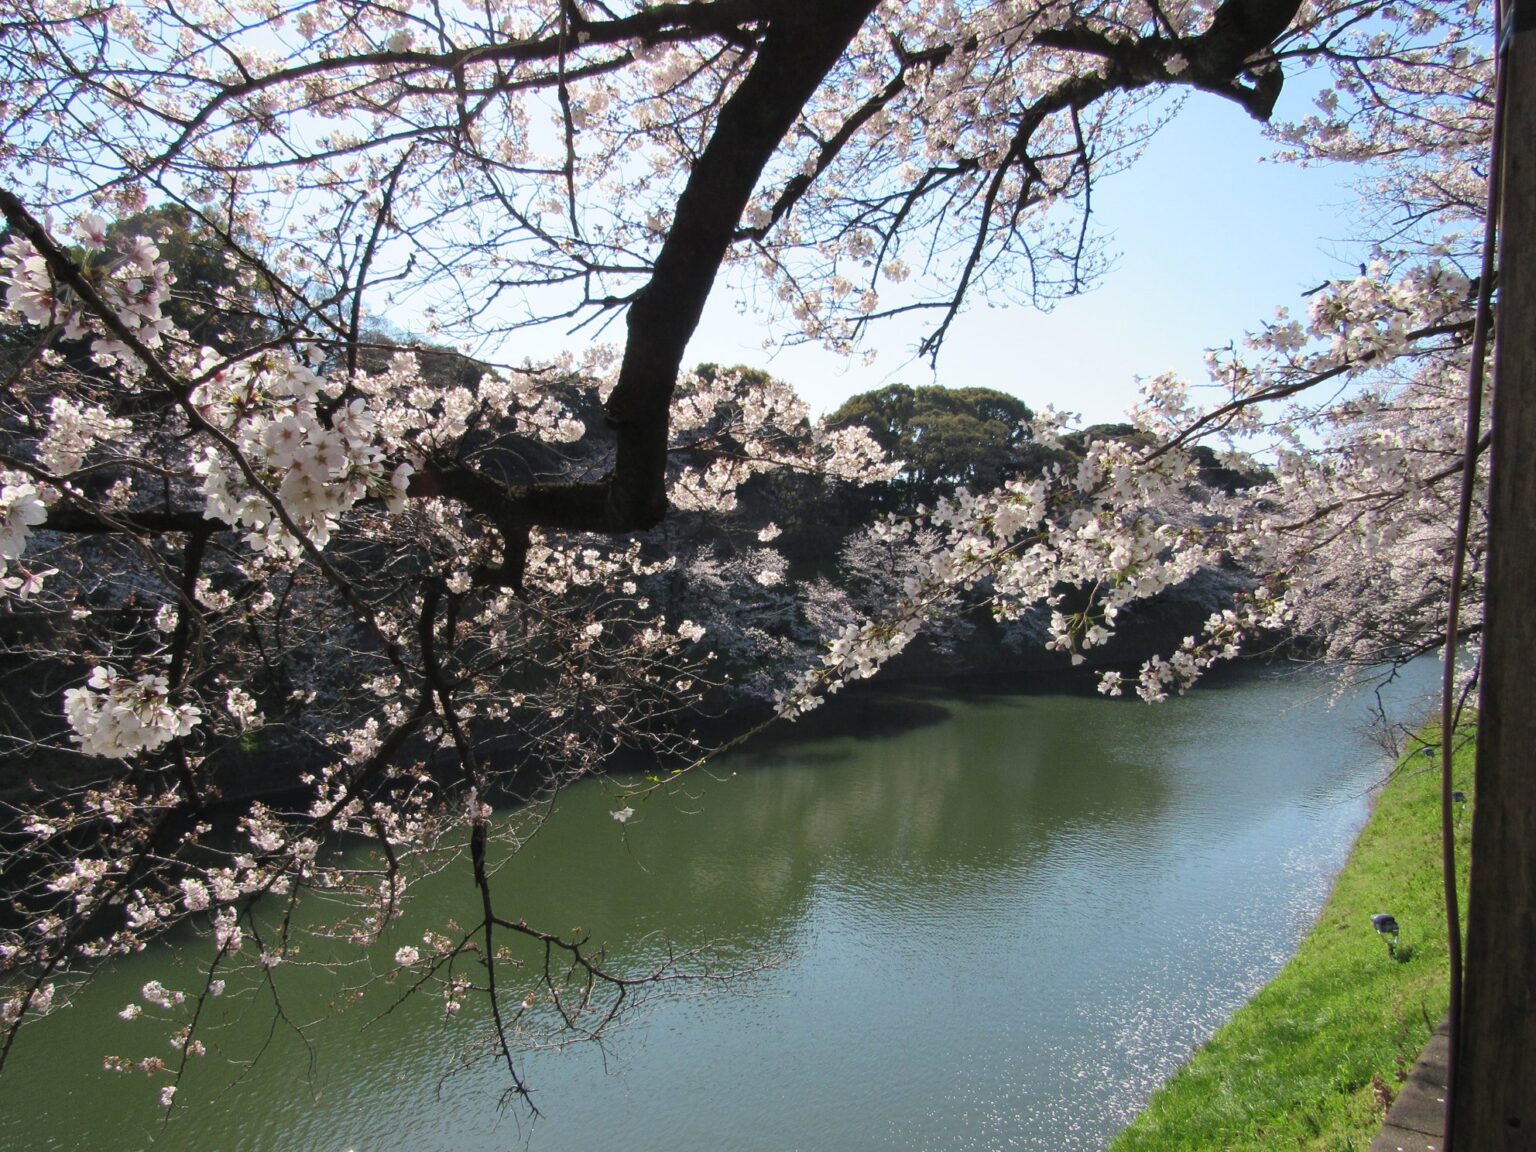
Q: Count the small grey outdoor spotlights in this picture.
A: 3